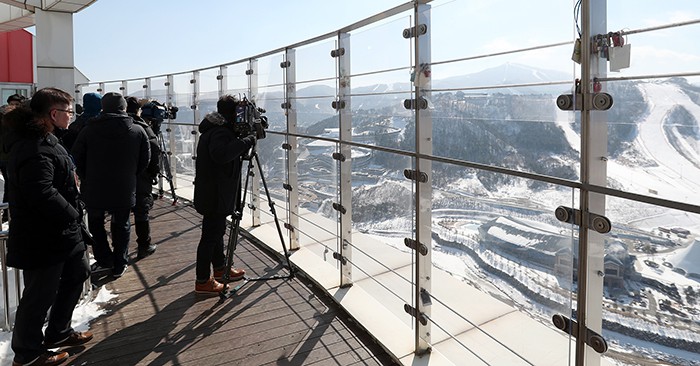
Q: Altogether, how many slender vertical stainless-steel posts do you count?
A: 12